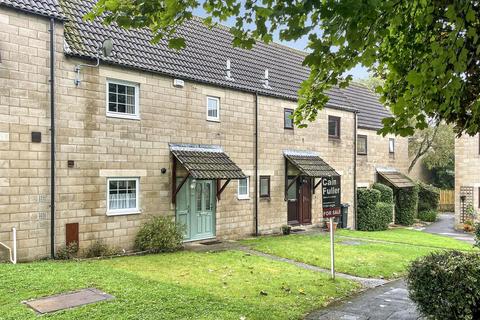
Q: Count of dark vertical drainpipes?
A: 3